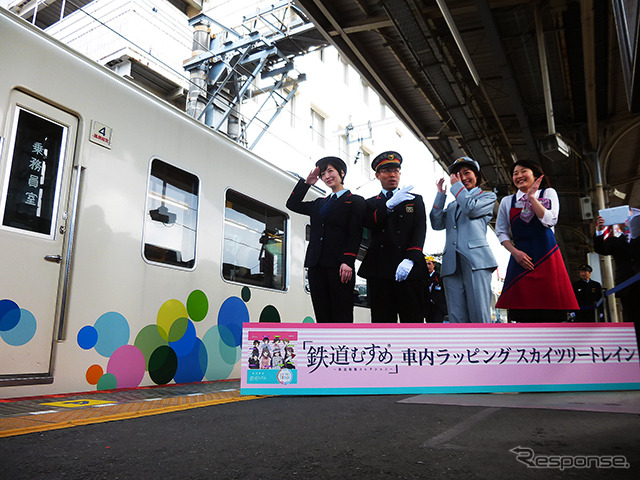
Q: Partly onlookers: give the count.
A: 3